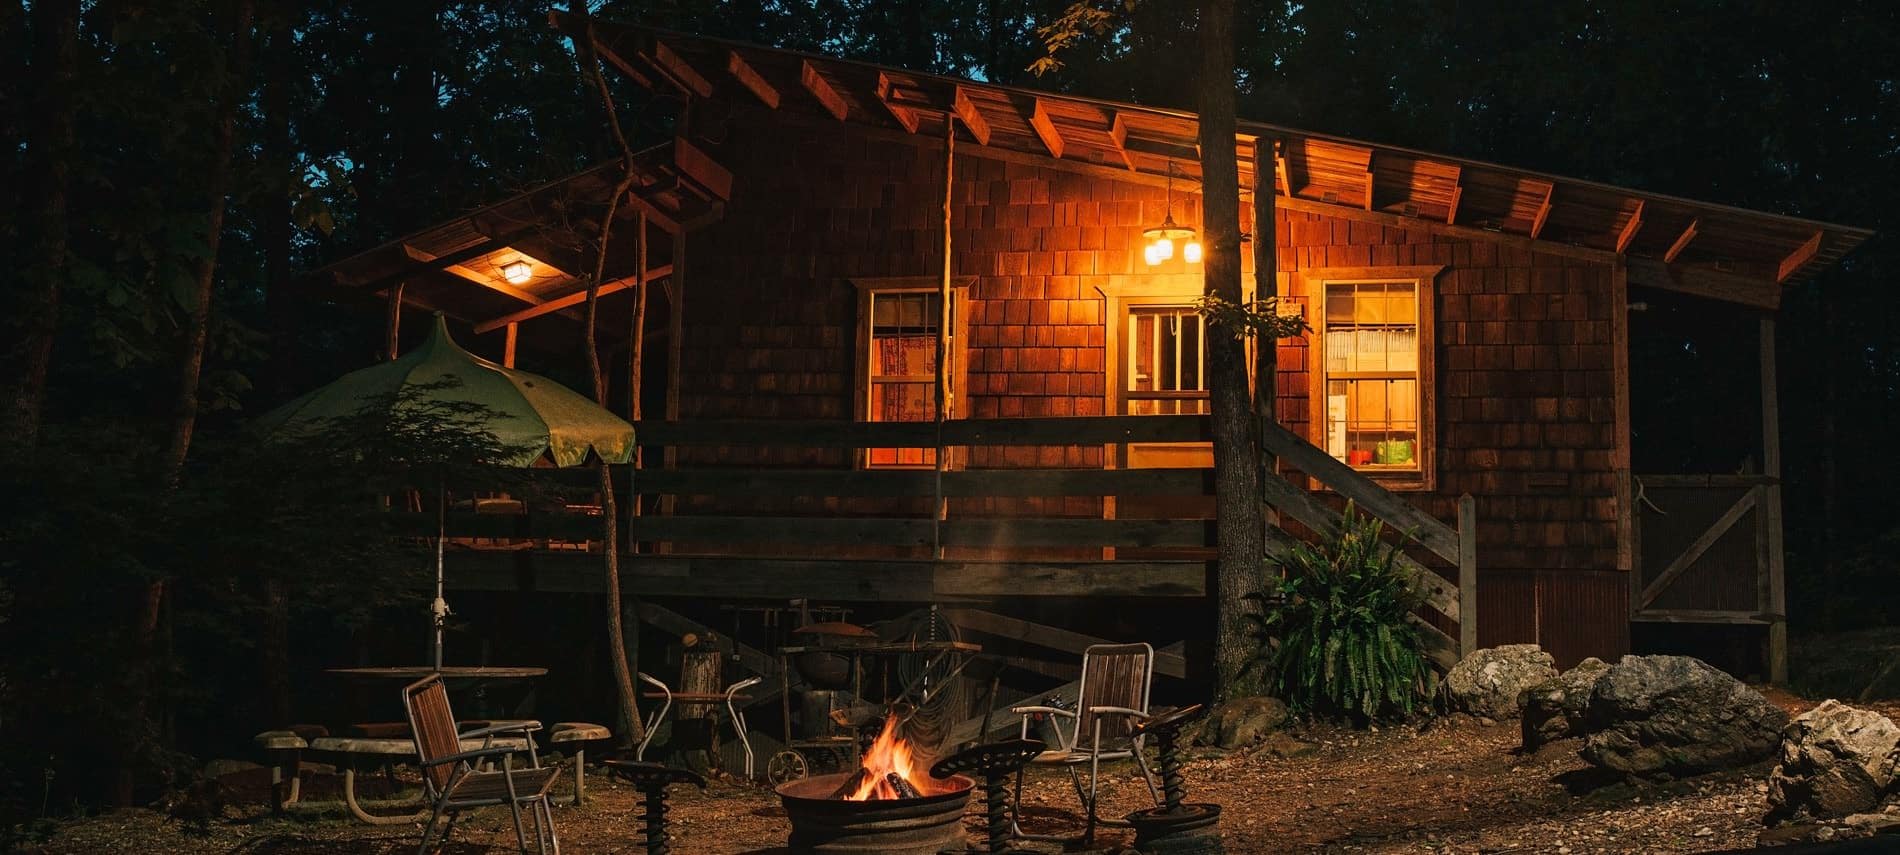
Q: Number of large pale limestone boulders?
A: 4